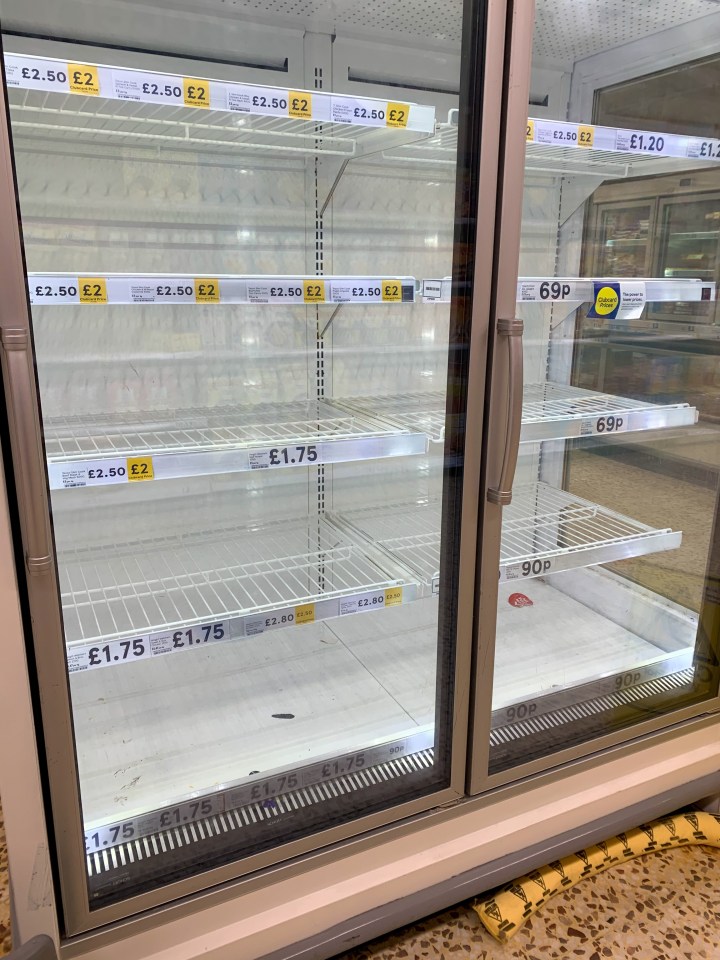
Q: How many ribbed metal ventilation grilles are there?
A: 2